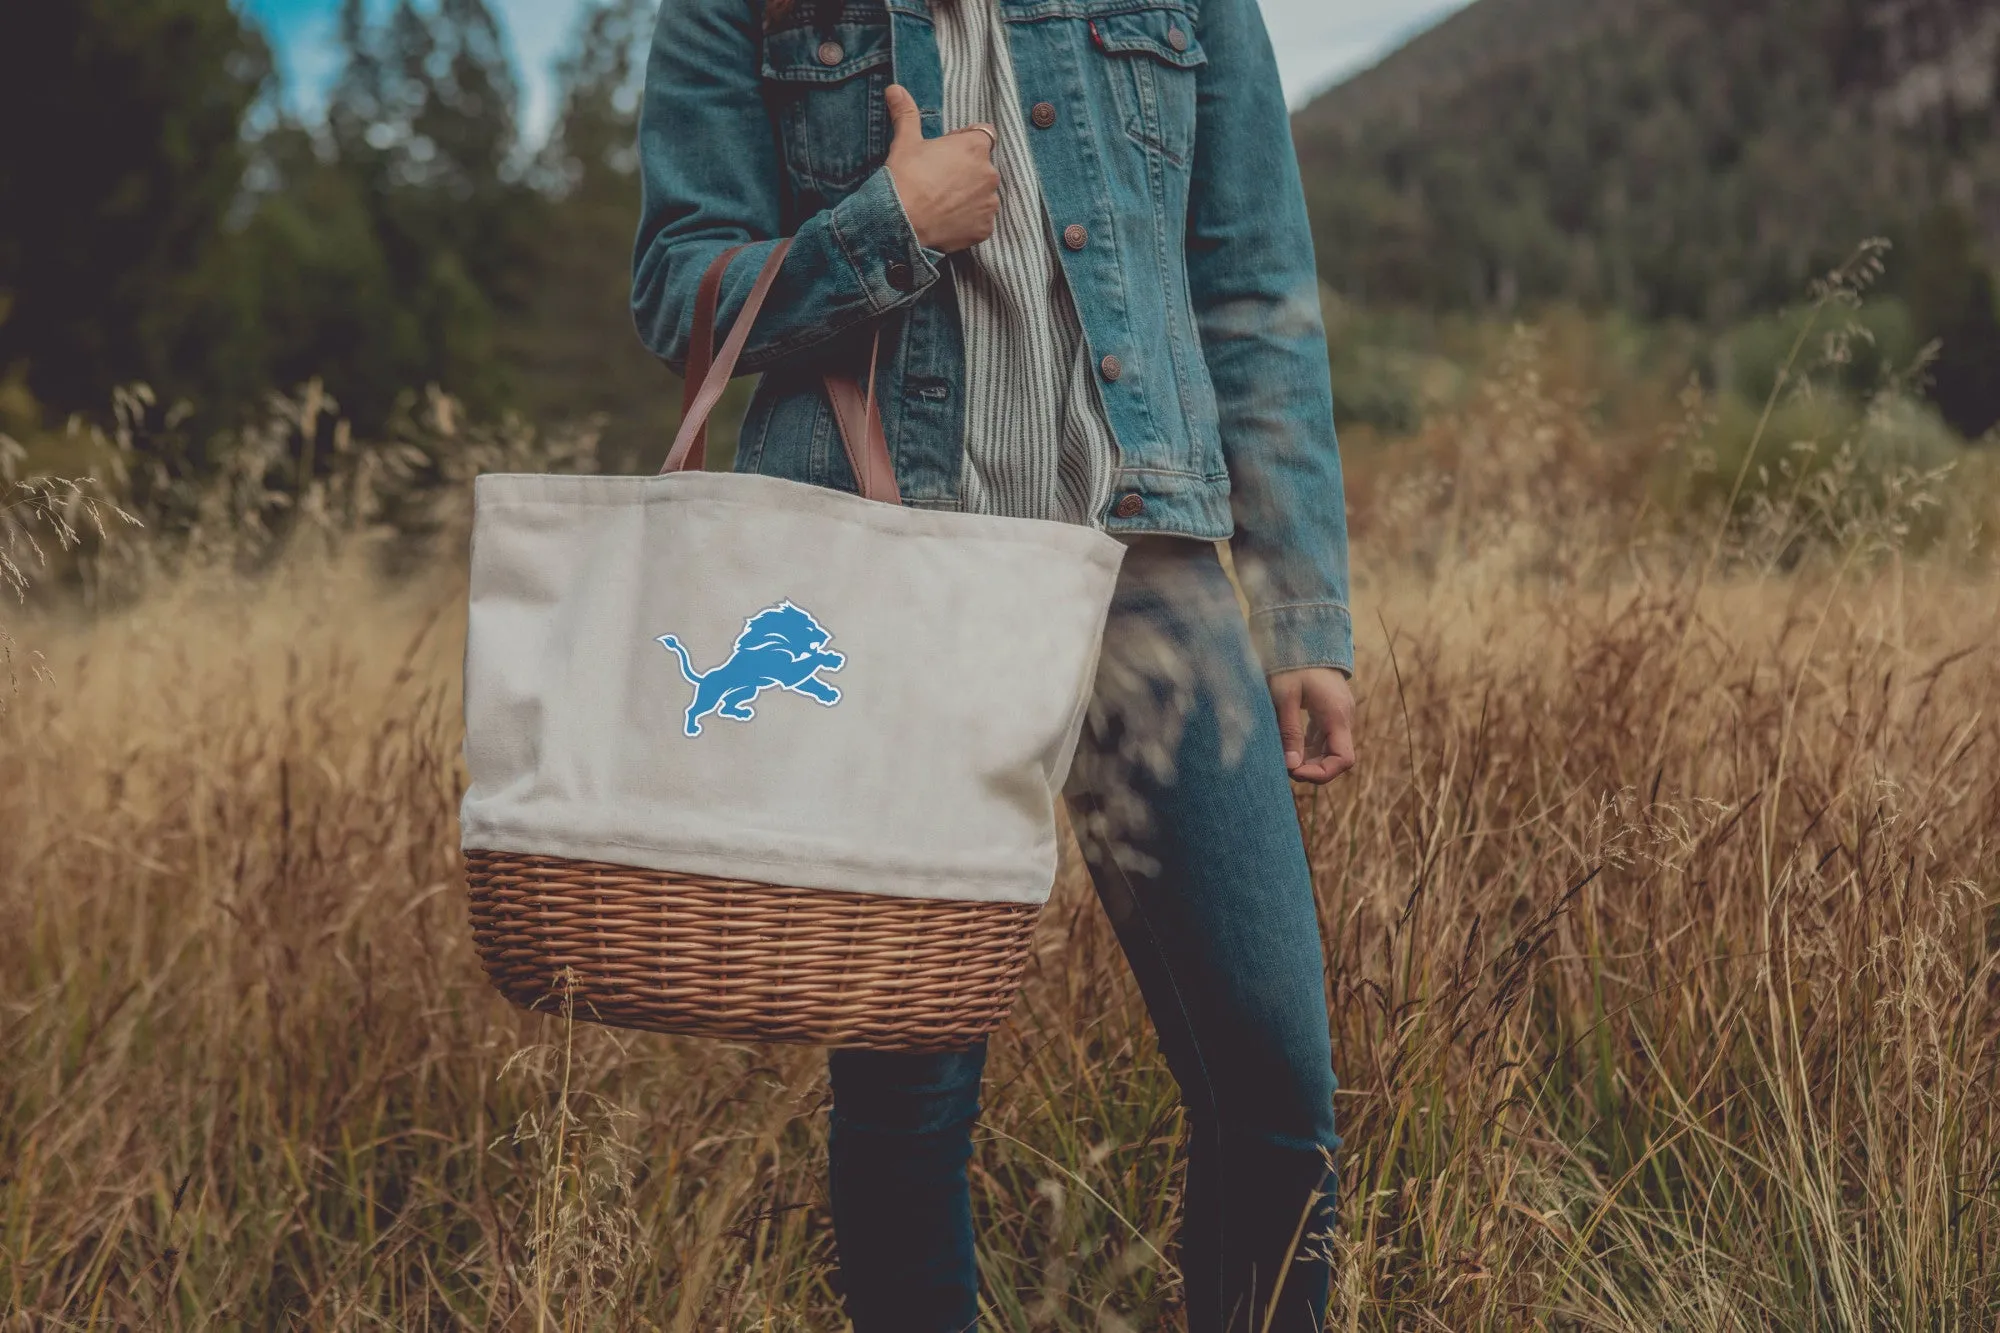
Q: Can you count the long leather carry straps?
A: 2